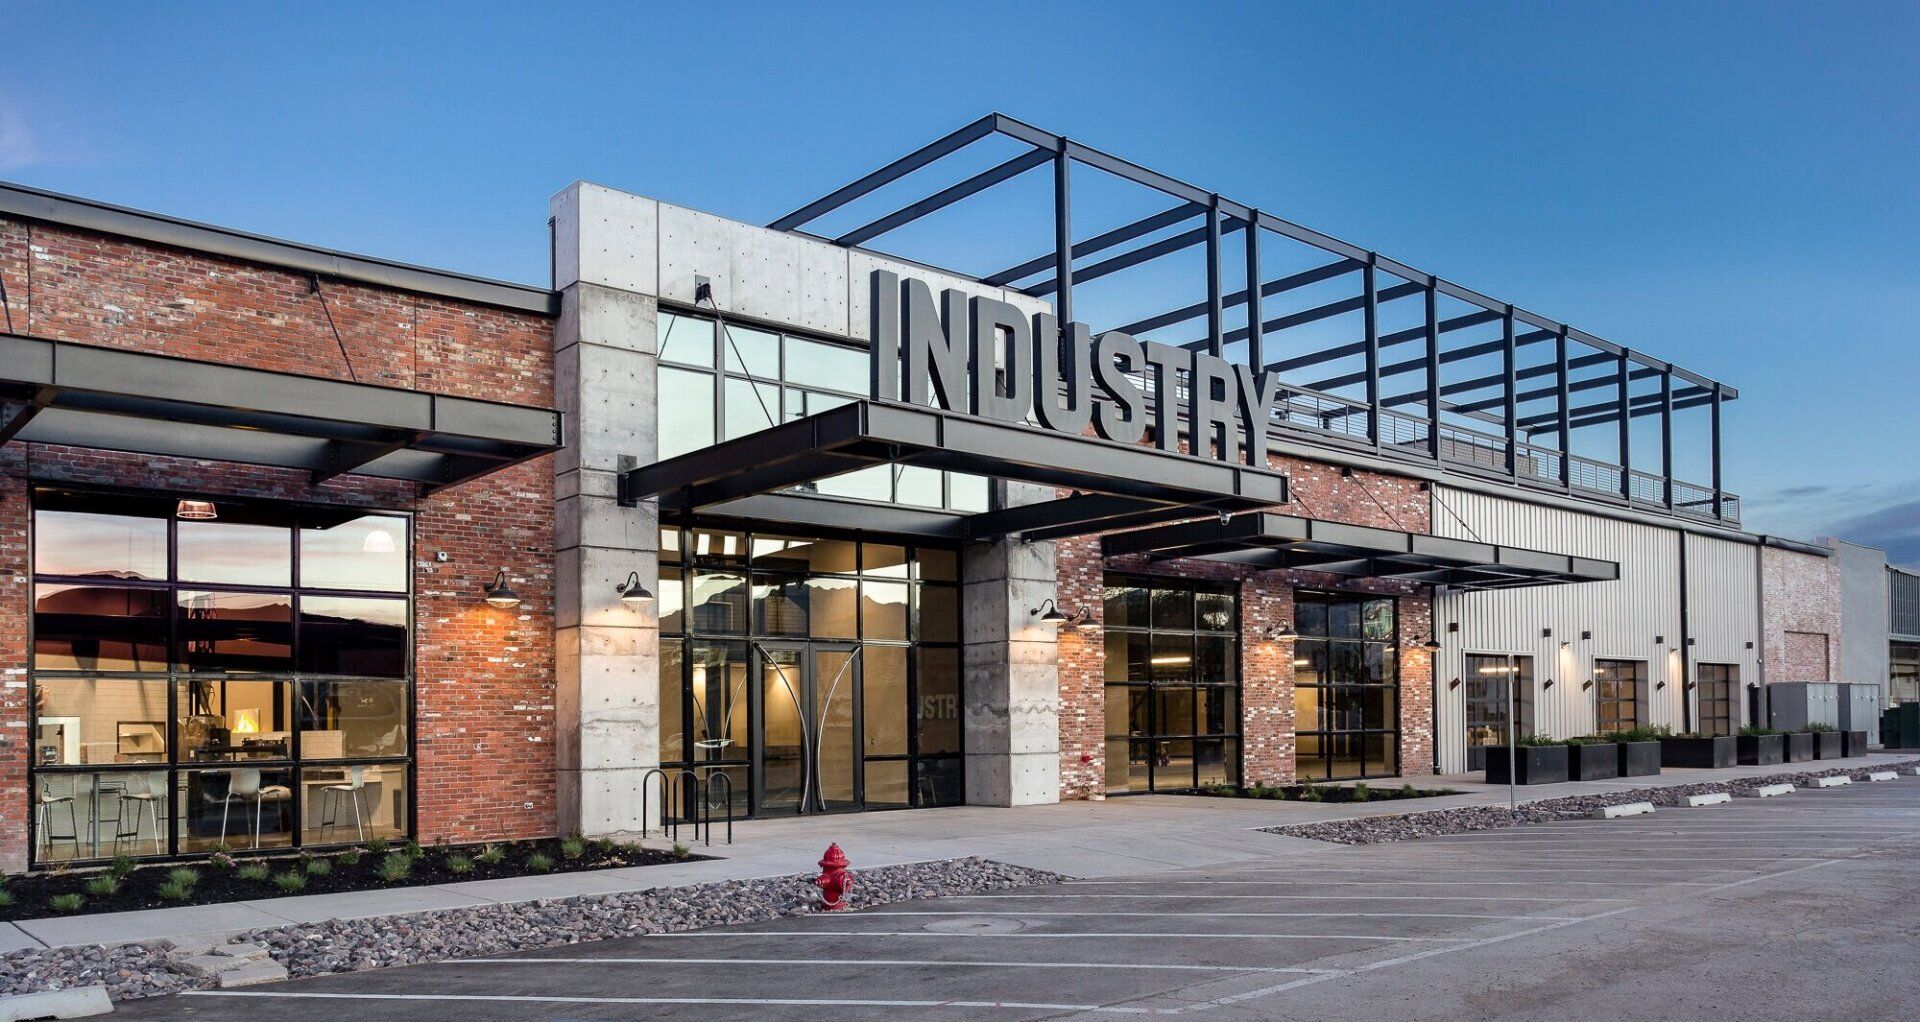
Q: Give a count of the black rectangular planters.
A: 8